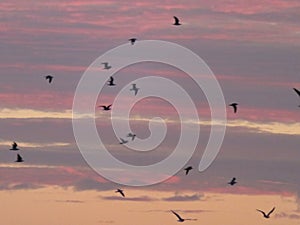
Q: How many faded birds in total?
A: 4